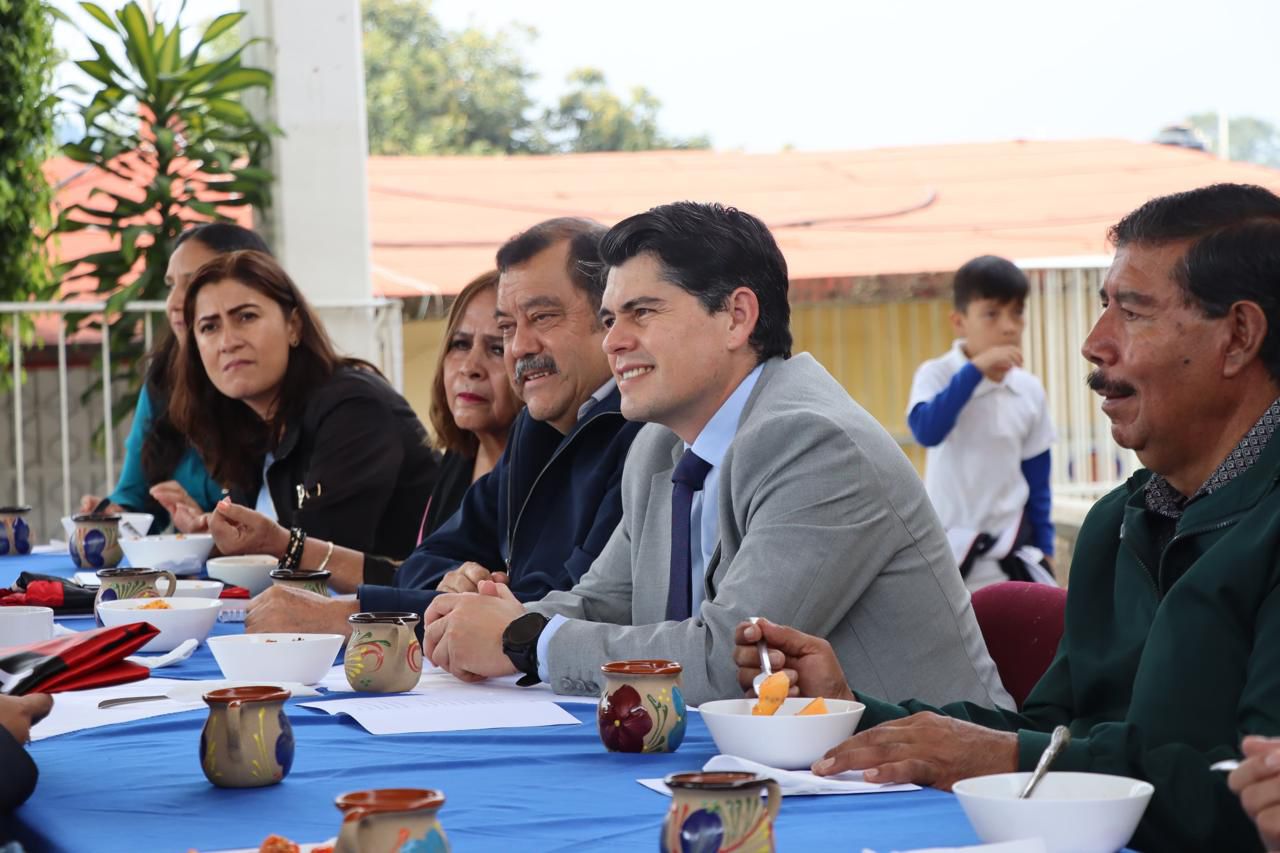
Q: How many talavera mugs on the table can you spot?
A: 9